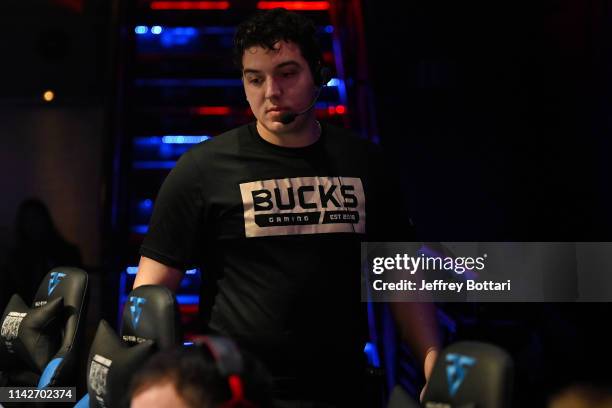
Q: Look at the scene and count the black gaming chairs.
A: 3